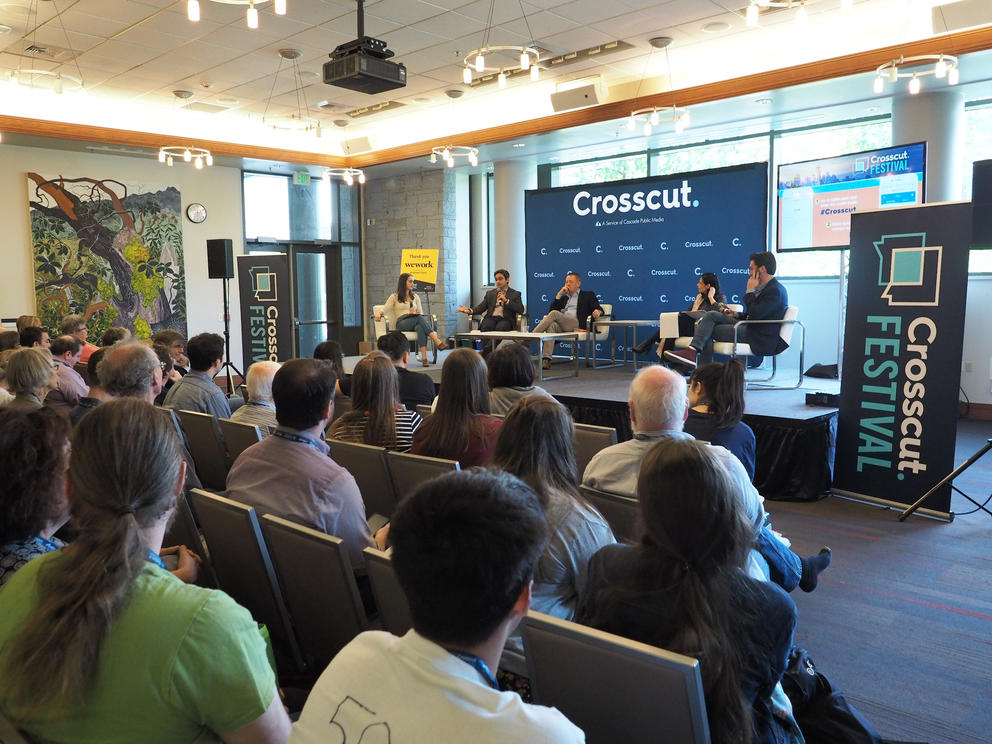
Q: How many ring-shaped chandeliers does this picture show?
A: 10